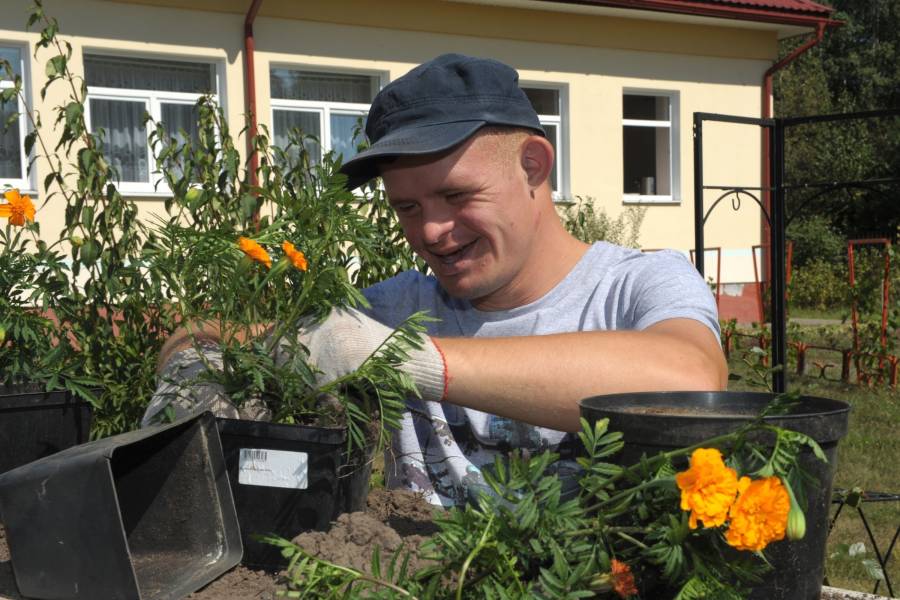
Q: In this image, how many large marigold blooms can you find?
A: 2